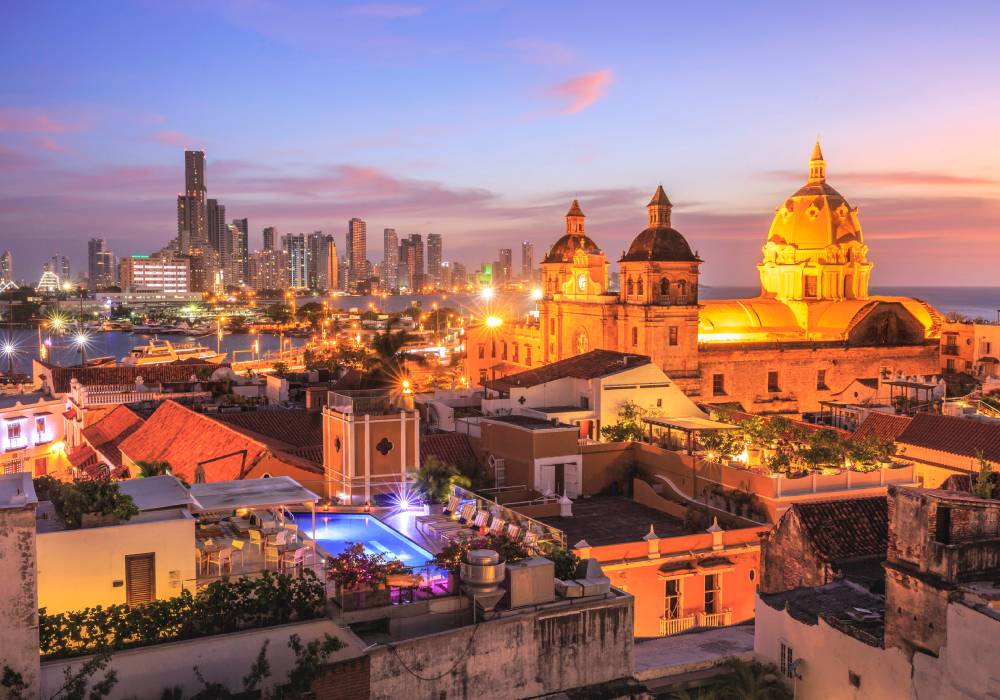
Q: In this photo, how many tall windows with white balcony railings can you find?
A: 2